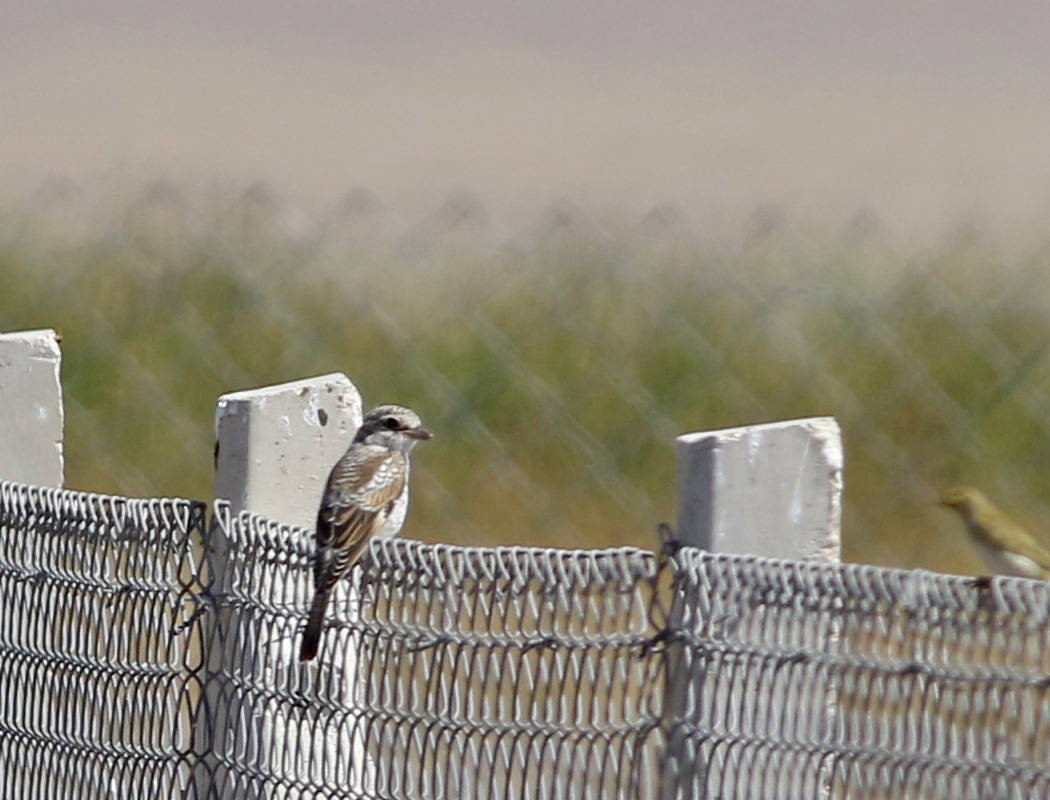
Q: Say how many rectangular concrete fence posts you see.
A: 3